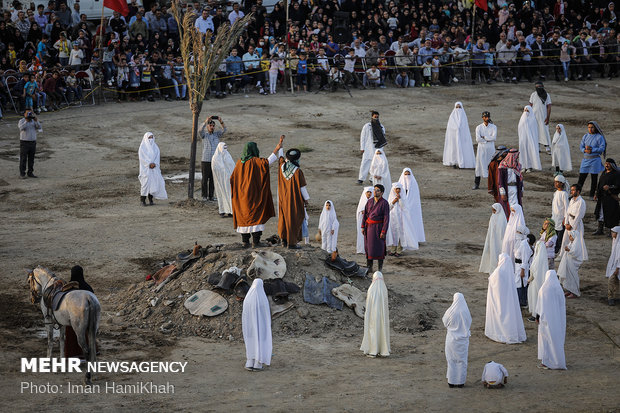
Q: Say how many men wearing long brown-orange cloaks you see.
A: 2